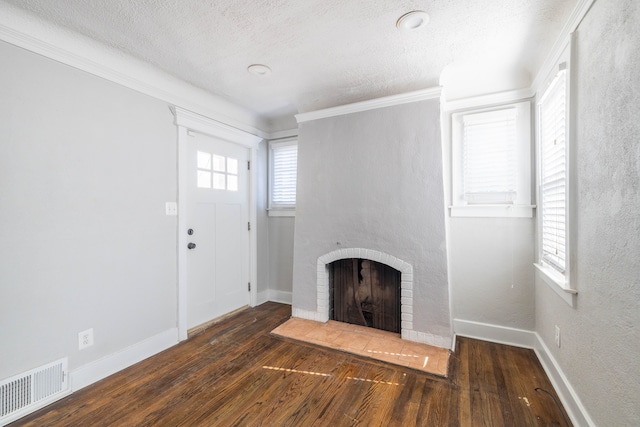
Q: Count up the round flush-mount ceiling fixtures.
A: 2